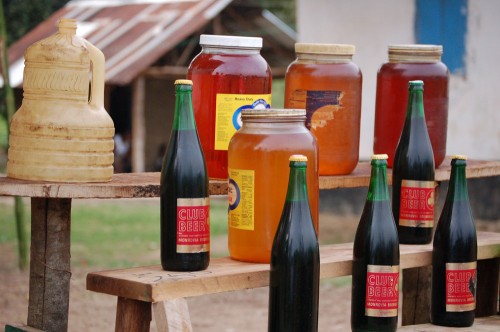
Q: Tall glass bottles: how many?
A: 5